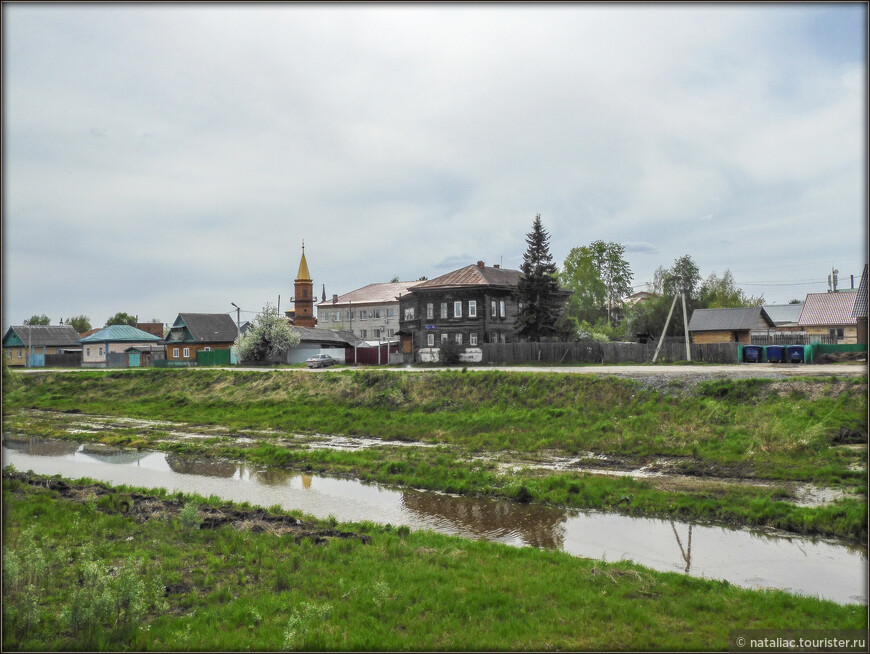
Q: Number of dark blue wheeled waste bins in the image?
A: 3